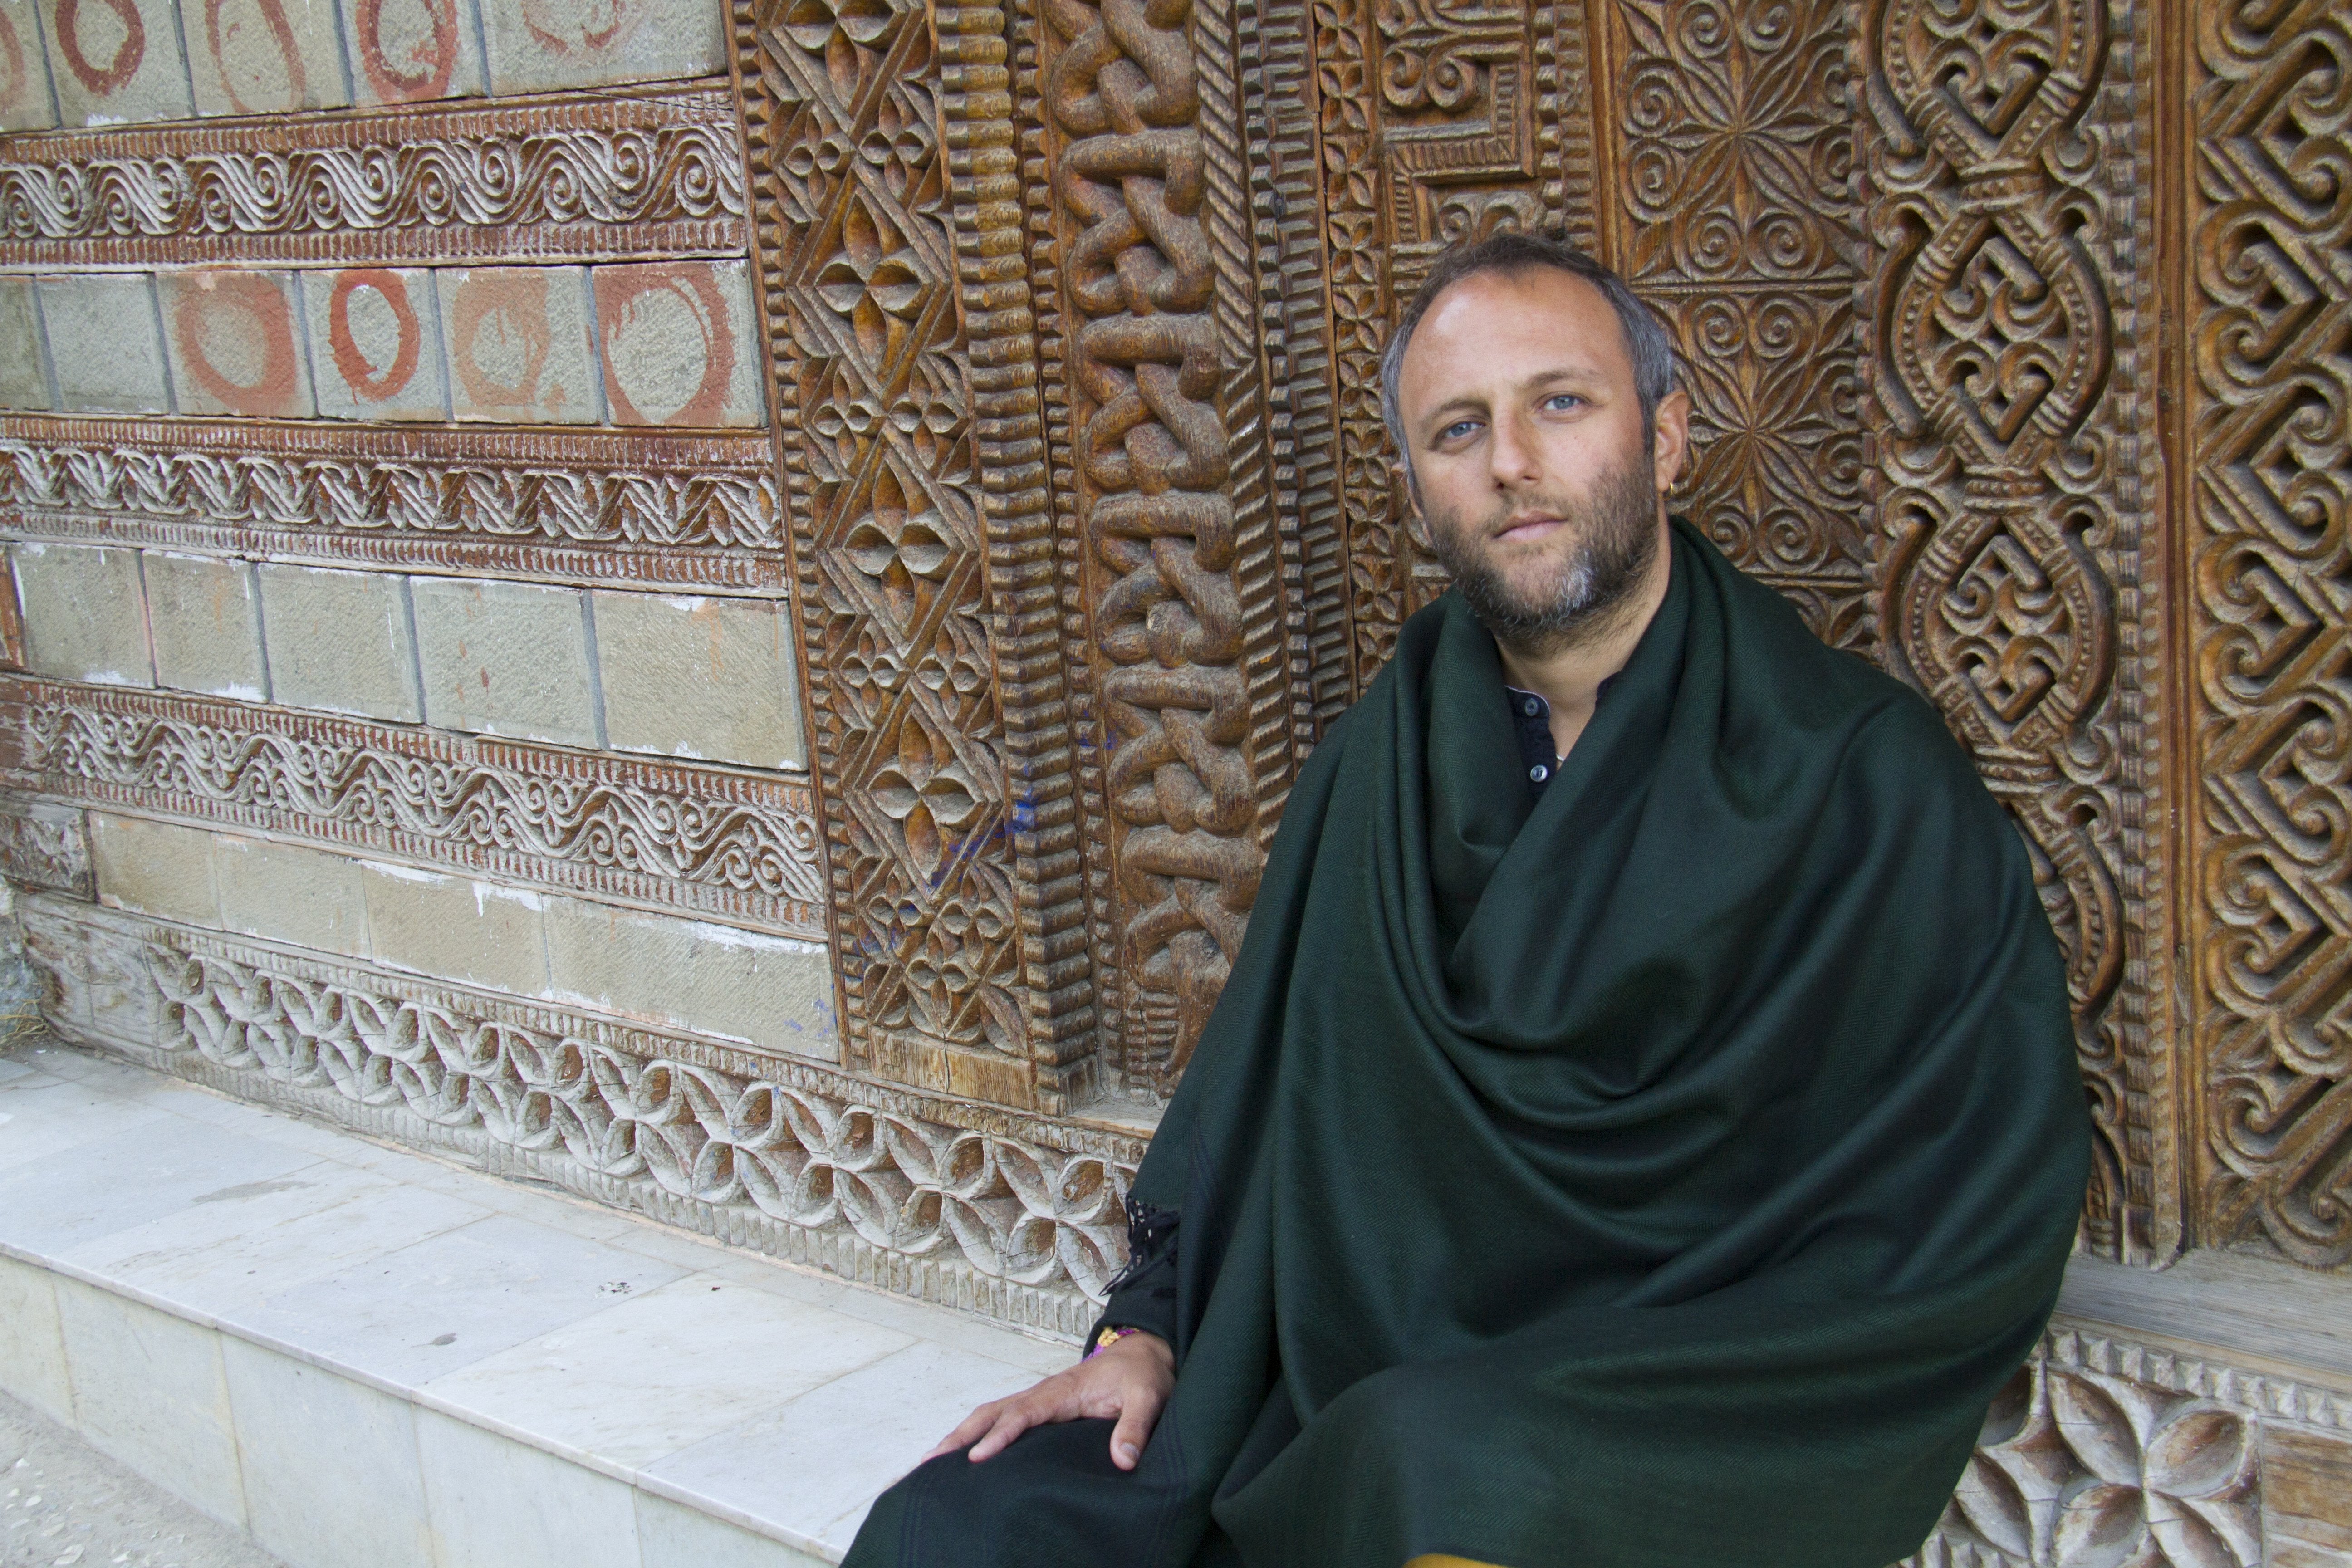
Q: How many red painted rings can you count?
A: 9